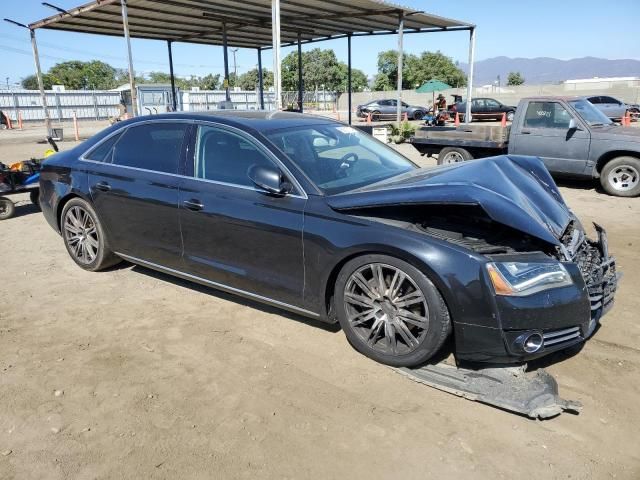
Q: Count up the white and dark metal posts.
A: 10